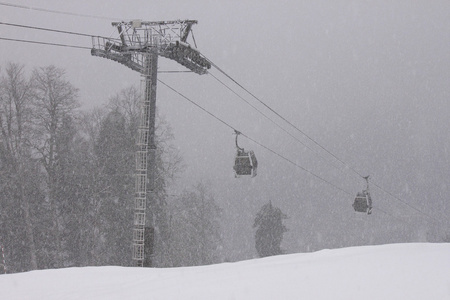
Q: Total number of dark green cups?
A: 0